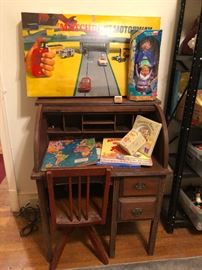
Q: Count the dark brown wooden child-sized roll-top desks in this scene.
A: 1